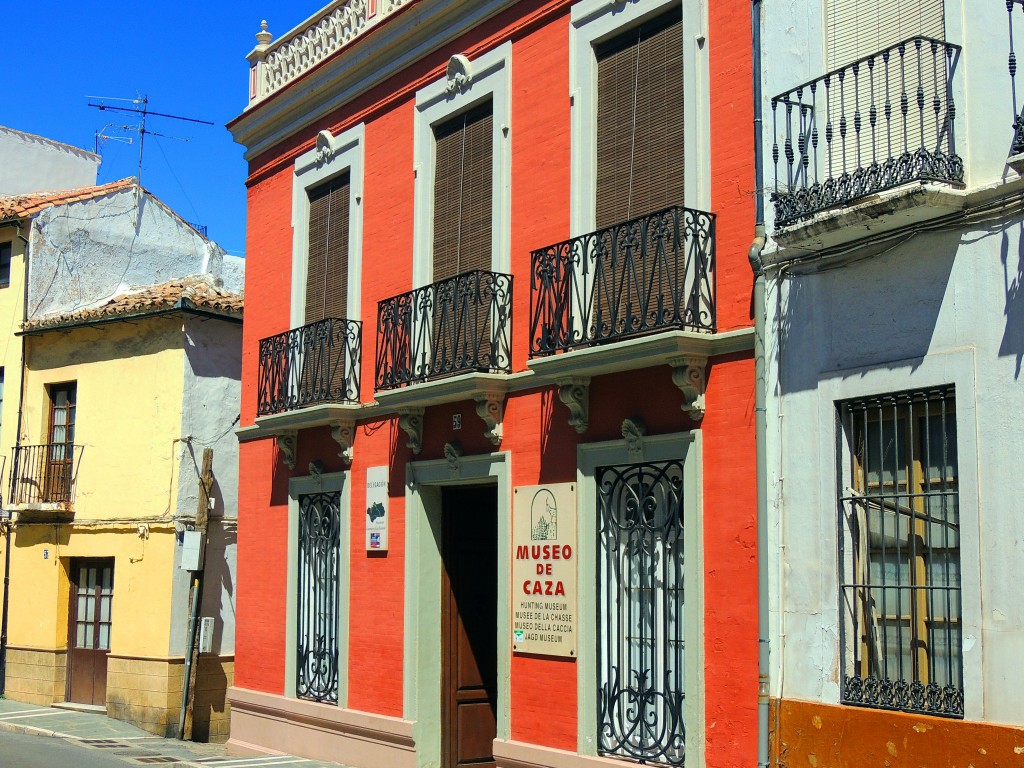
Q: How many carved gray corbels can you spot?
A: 6